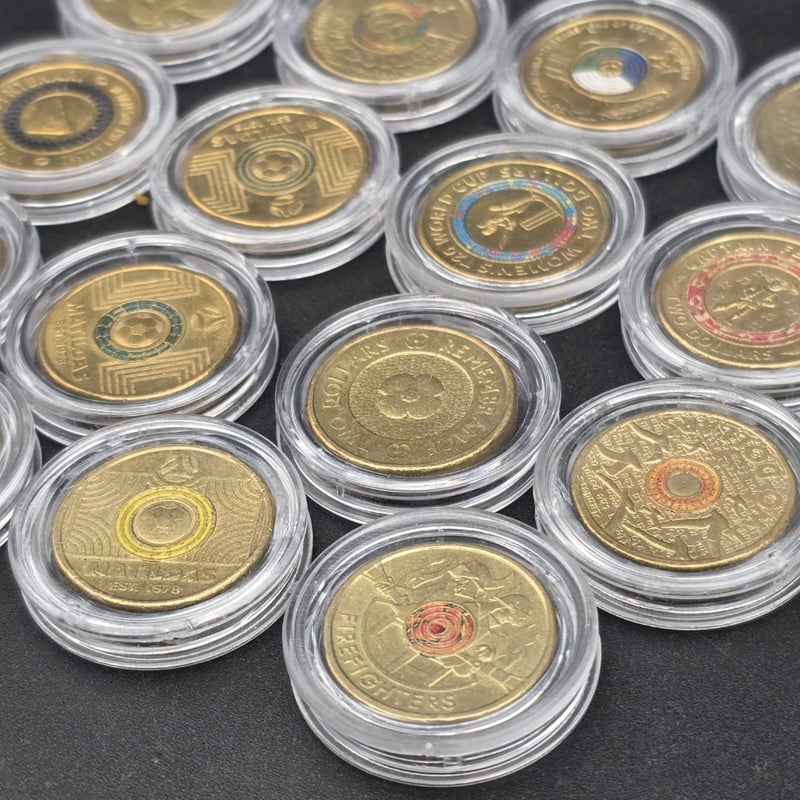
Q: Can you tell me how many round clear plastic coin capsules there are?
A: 15